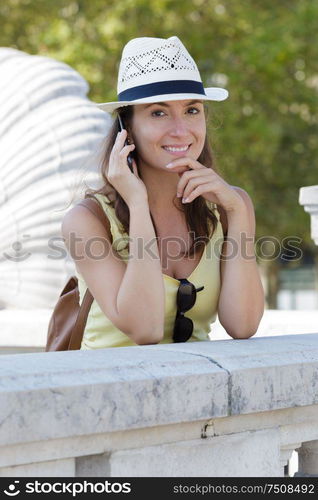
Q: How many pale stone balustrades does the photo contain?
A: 1